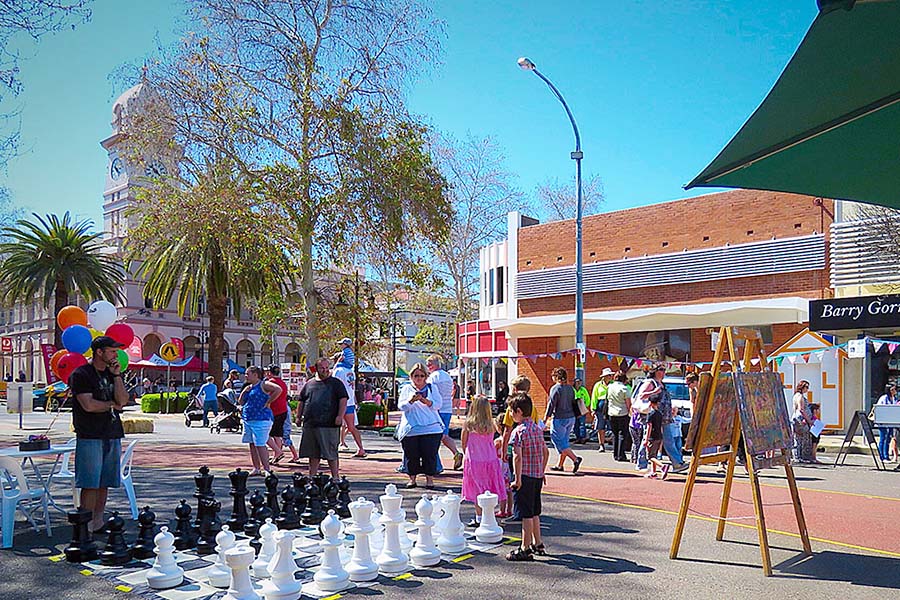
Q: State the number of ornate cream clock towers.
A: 1